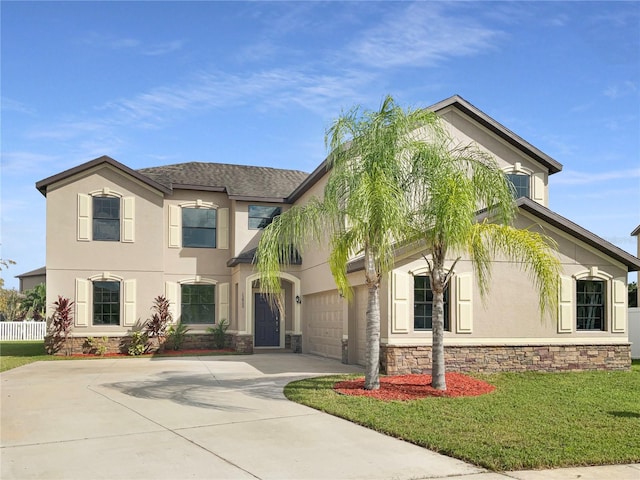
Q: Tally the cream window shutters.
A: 13